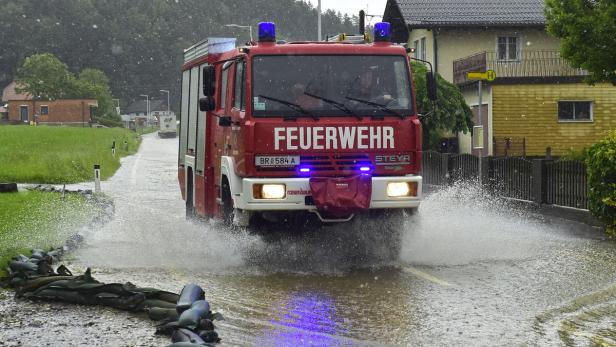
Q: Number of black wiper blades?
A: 3